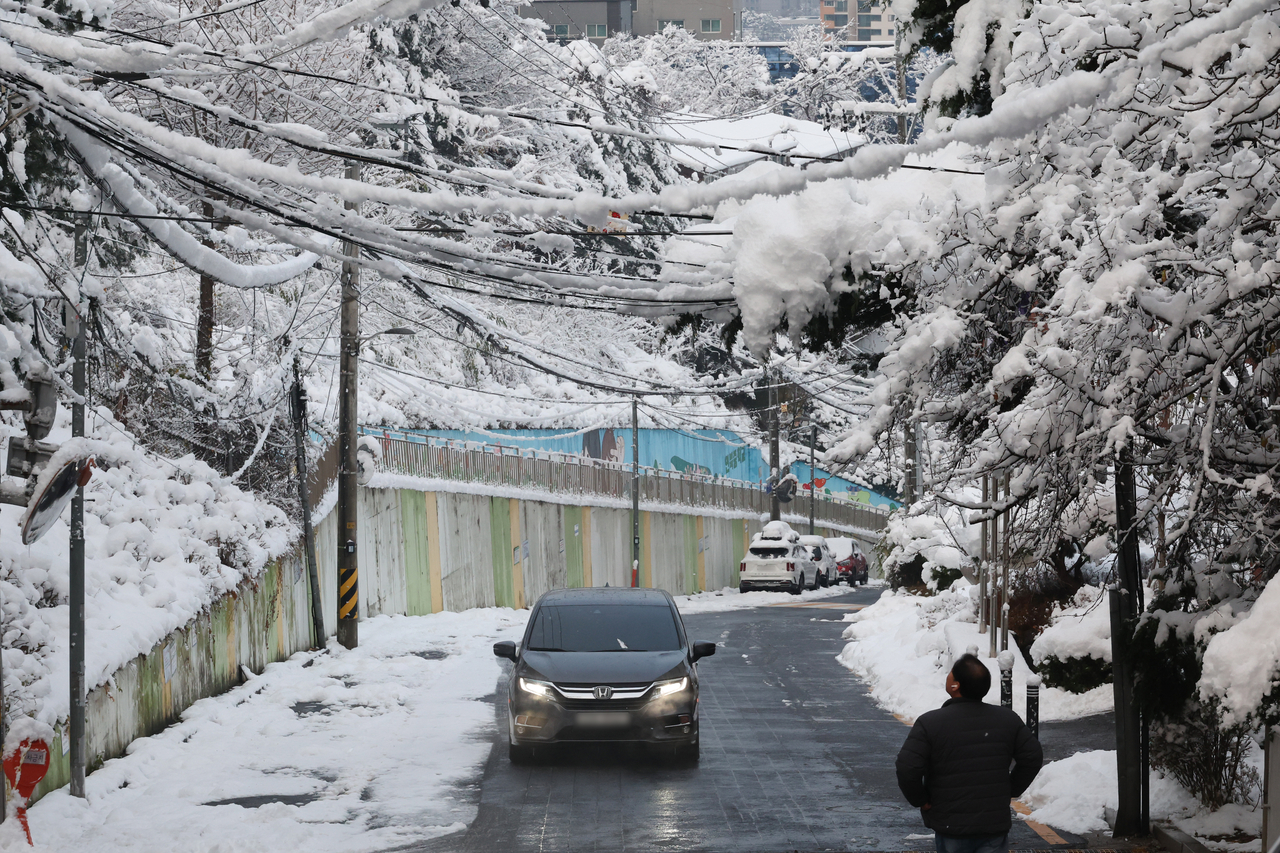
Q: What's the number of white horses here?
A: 0